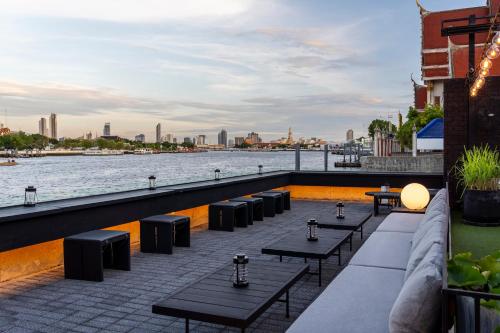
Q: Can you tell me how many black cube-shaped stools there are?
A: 6